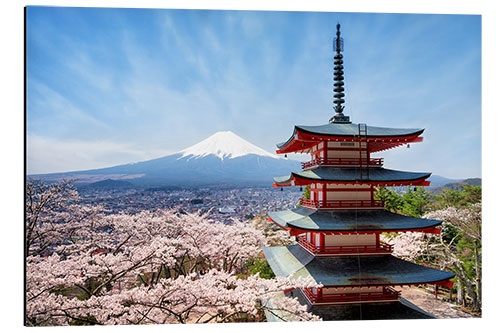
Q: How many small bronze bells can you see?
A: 6